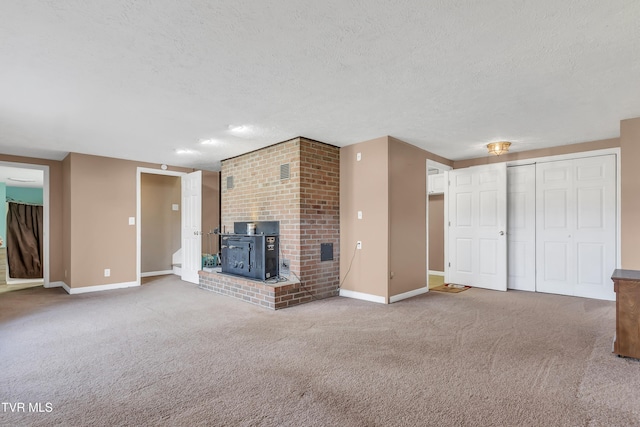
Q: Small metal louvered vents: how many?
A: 2